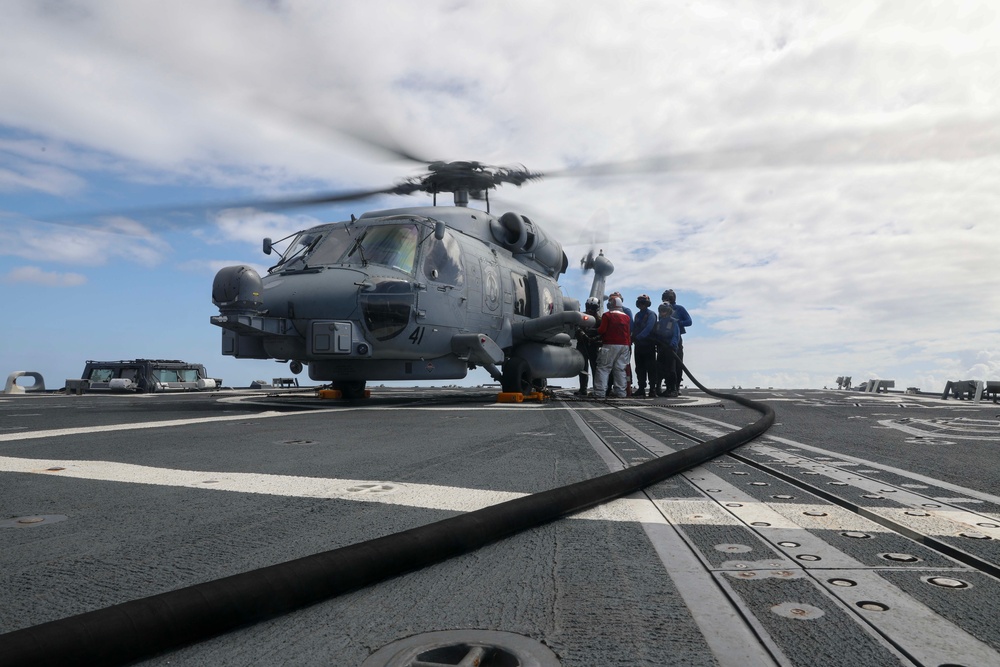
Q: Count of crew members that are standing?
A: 6